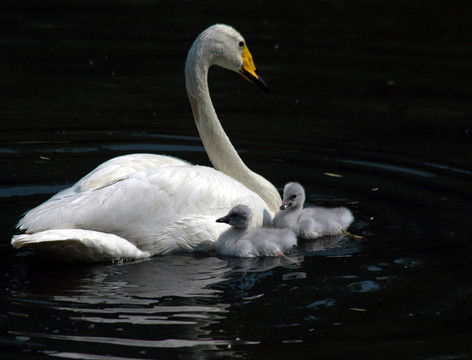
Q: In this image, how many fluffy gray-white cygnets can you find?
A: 2